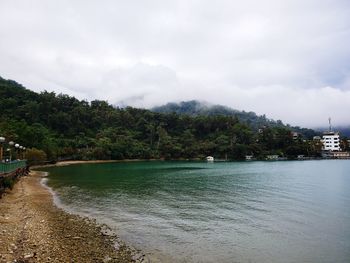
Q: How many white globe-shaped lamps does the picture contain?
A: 5